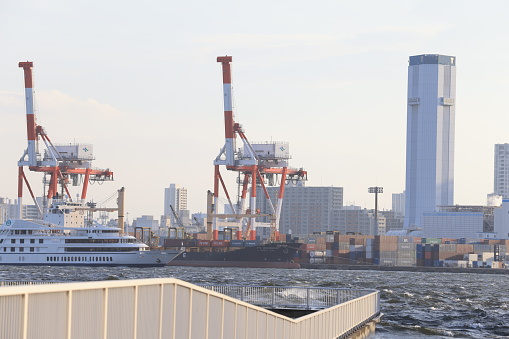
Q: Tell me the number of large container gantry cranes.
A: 2